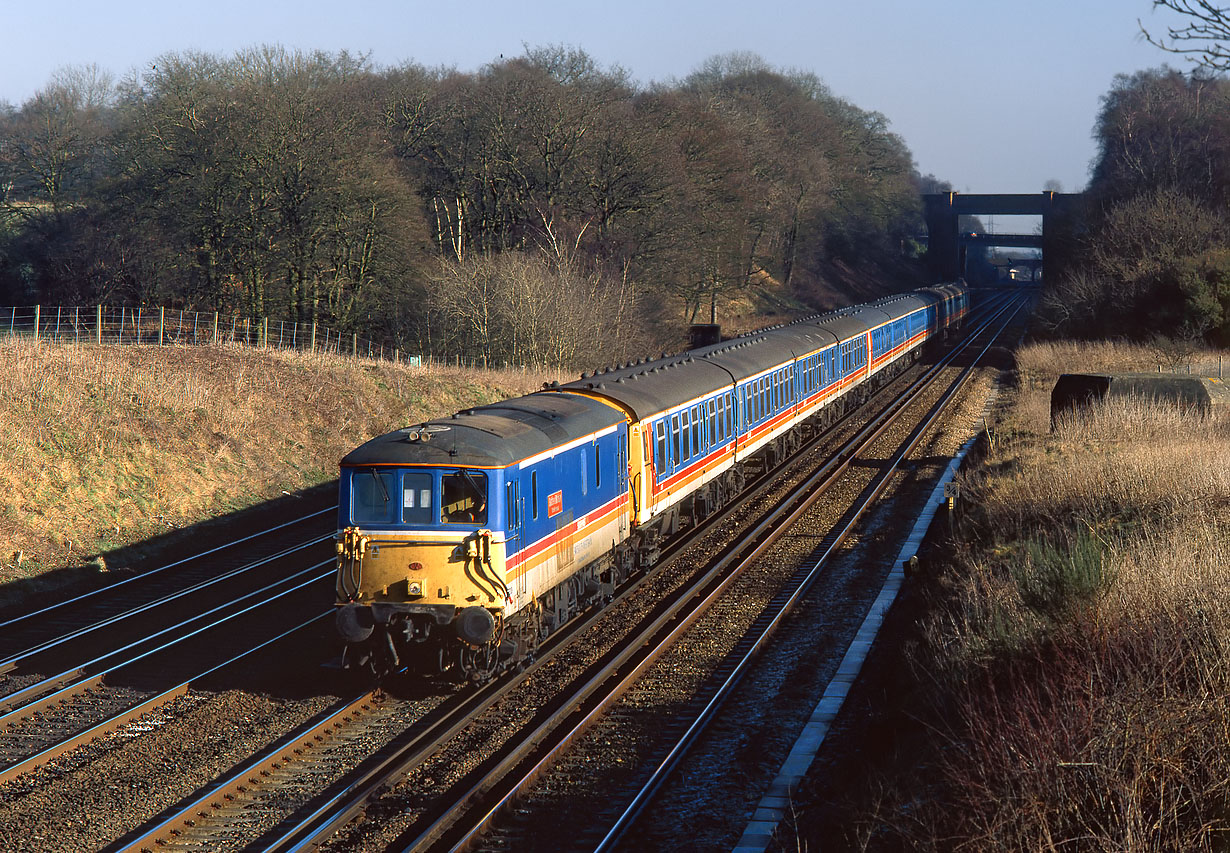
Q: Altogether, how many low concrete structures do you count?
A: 1